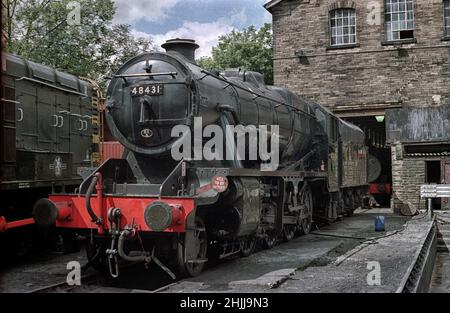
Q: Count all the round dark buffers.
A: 2